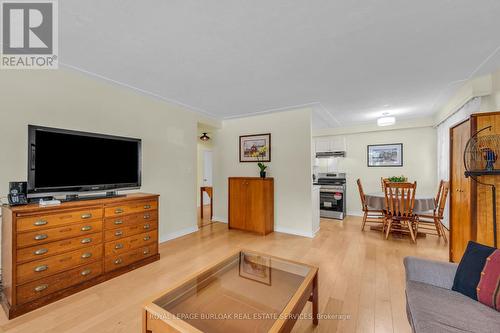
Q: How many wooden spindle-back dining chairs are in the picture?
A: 4